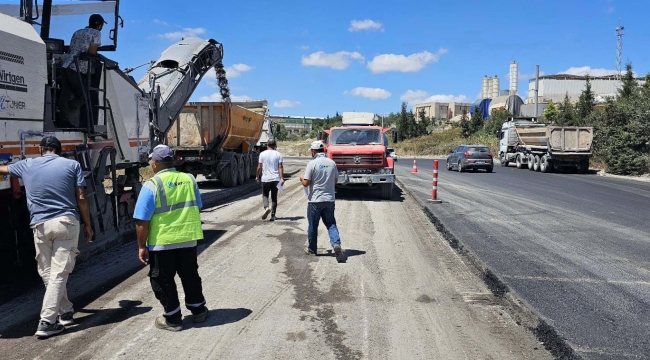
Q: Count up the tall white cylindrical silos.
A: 4